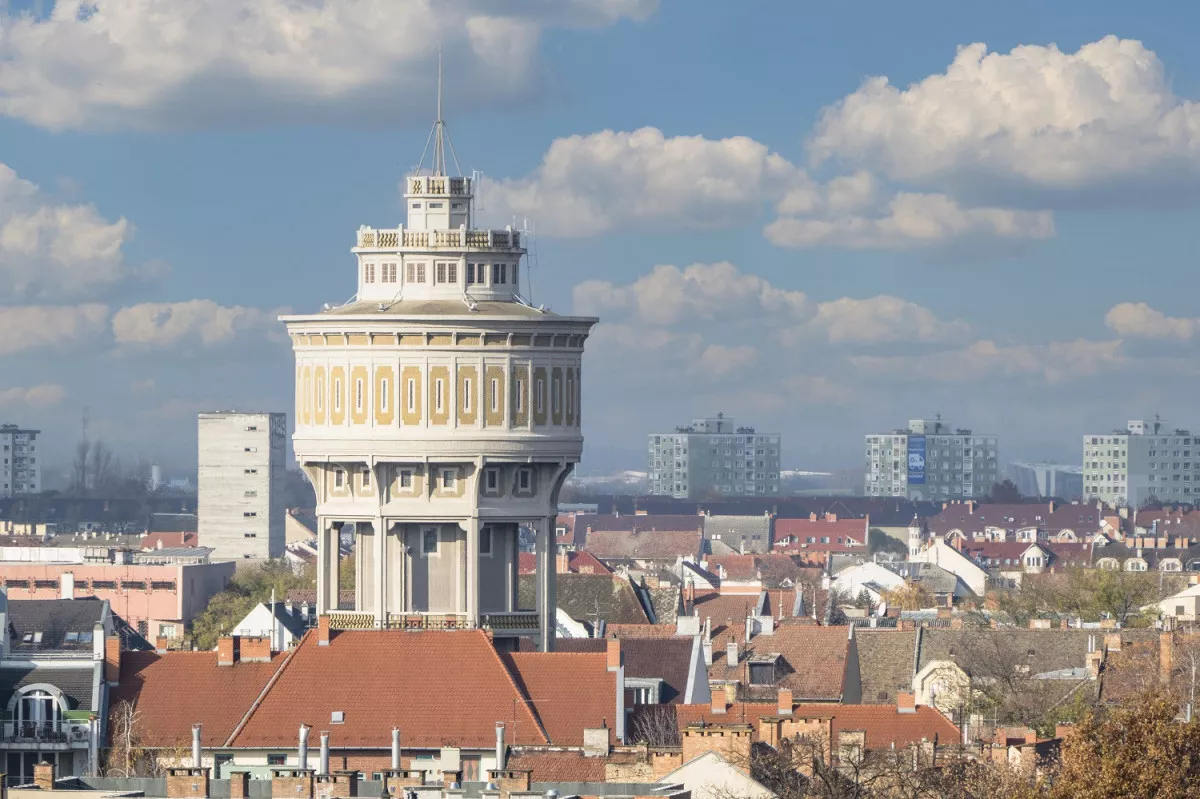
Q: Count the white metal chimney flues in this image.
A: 5